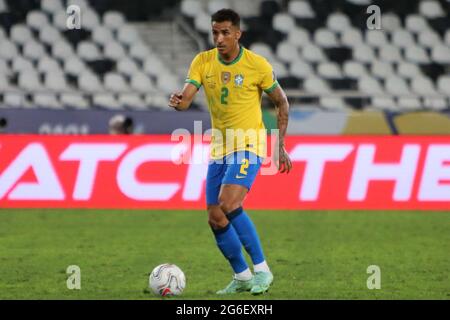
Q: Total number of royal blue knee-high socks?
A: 2